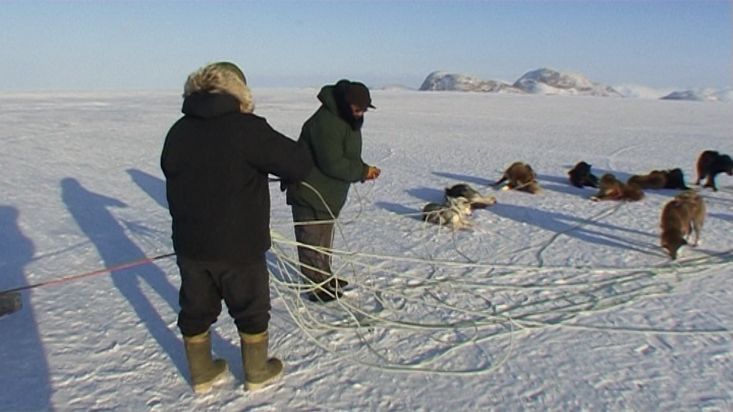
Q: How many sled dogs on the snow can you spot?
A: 9